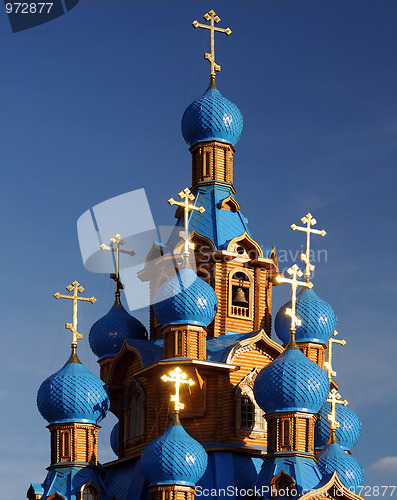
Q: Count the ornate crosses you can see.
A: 9